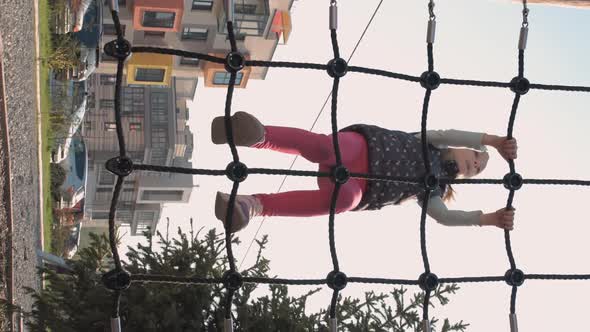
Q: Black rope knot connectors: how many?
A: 15